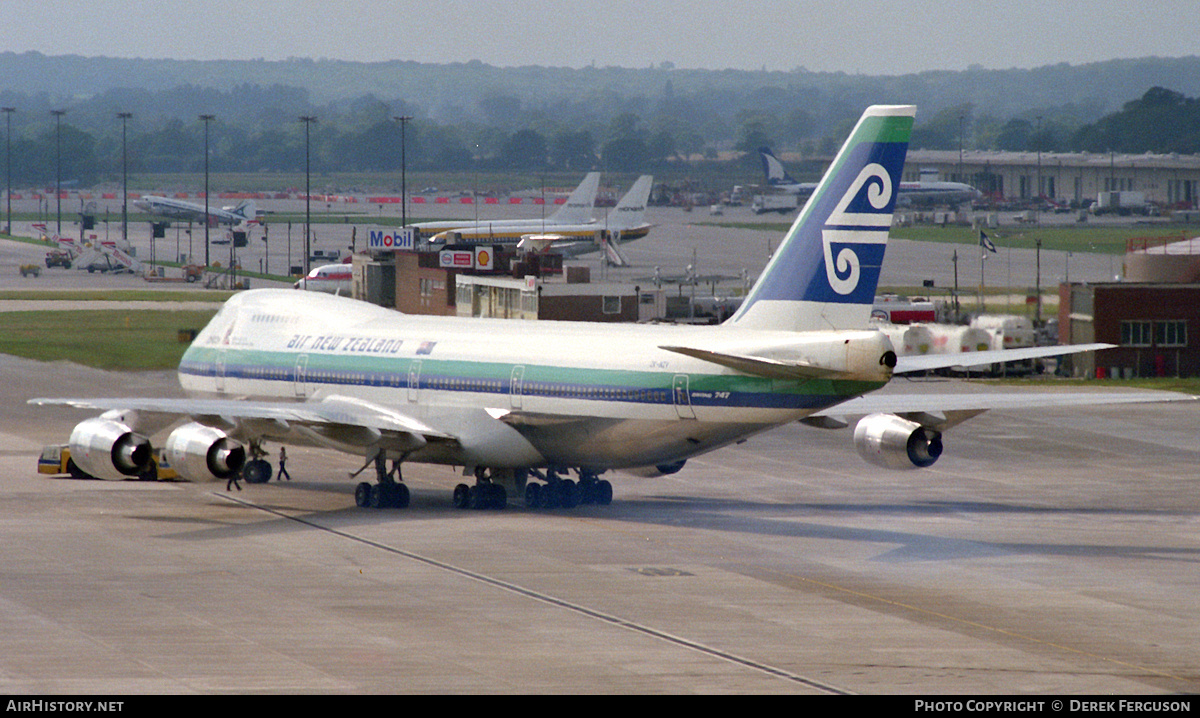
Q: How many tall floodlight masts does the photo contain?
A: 6